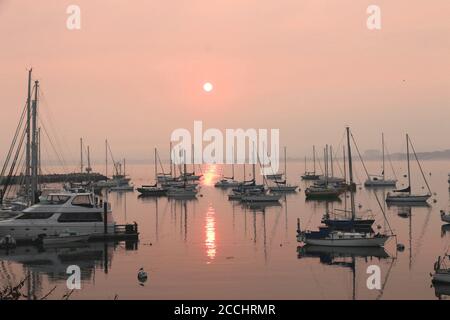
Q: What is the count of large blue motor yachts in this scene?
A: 0